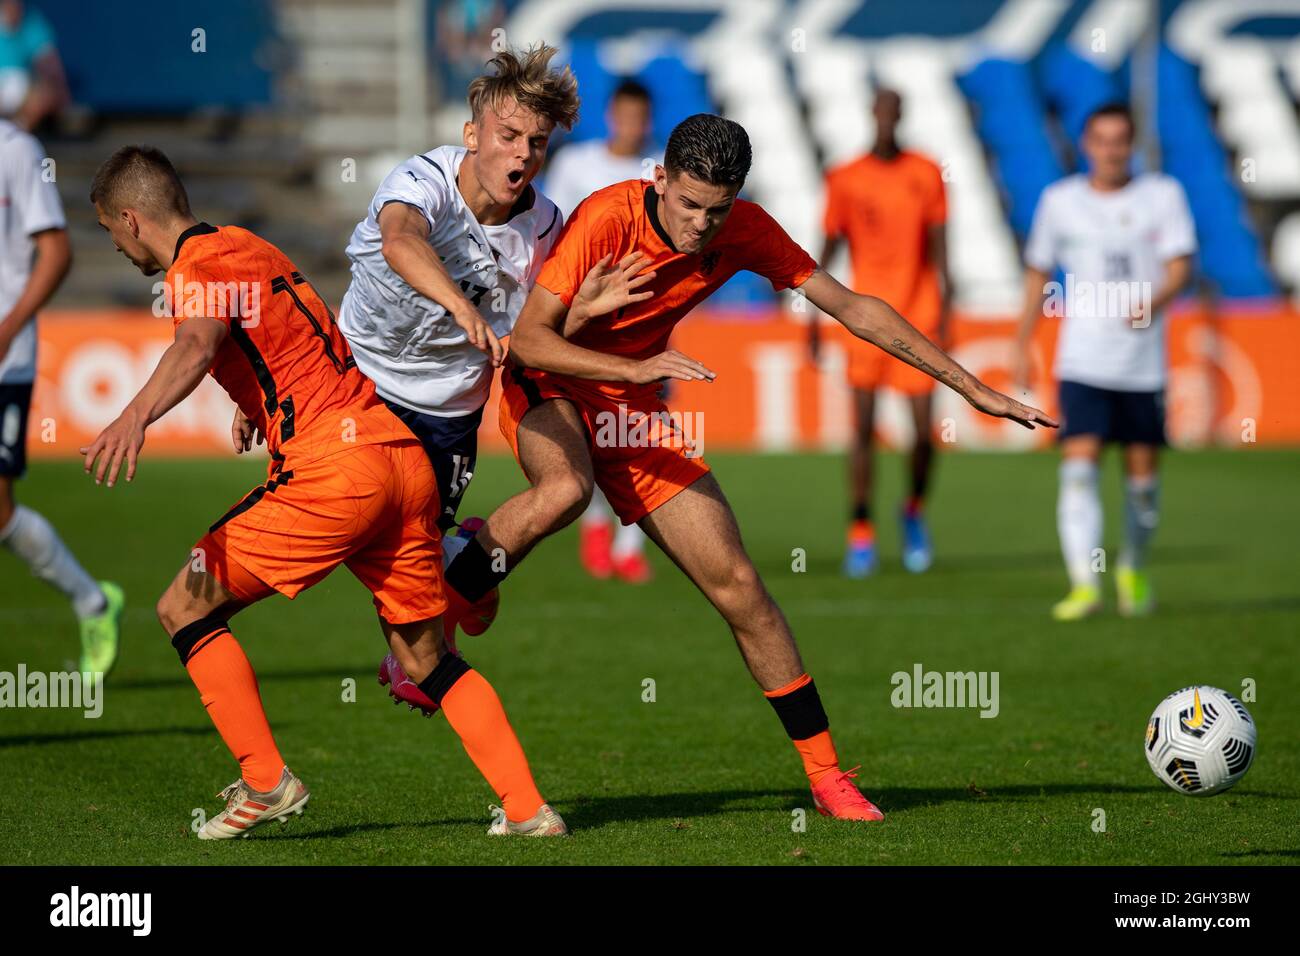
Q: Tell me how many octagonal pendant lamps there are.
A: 0